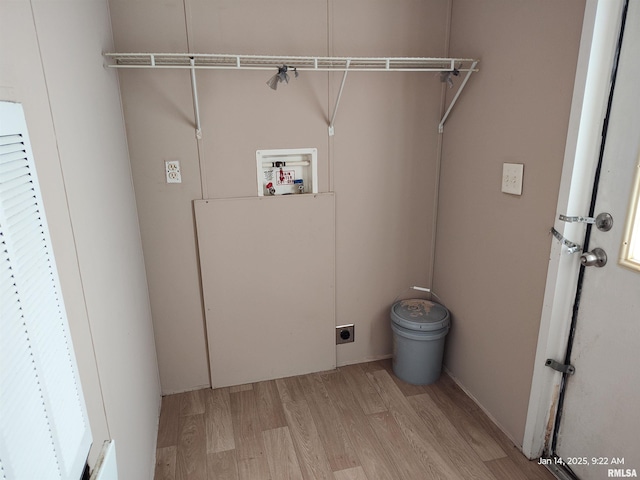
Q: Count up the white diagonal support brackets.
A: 3